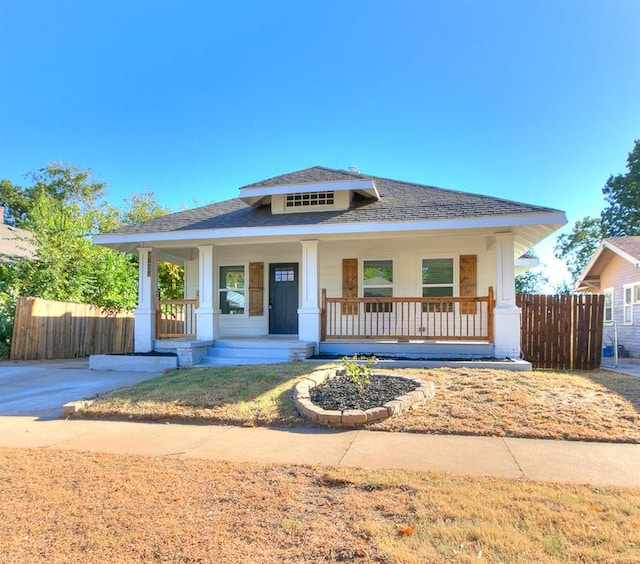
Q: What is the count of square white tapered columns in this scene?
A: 4